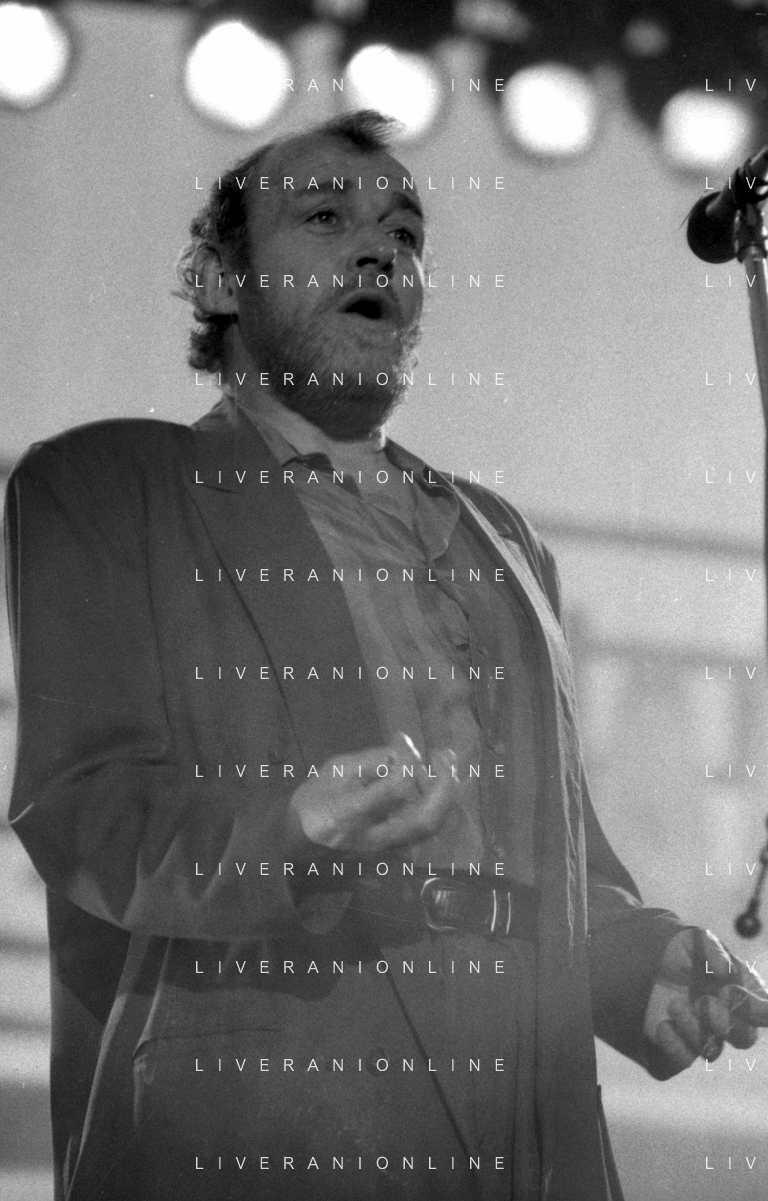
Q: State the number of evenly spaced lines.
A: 12